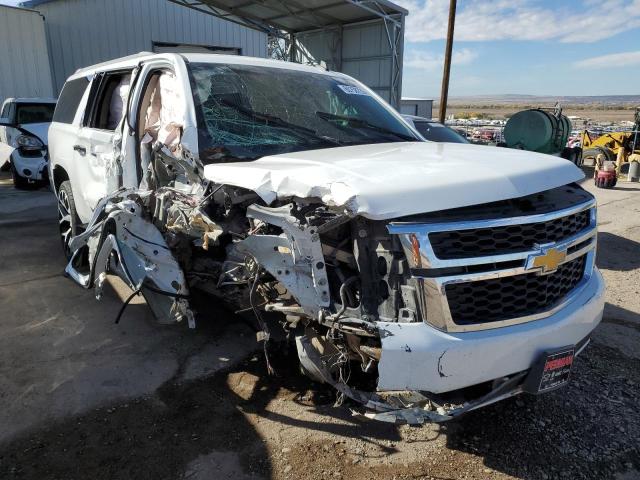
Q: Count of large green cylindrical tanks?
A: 1